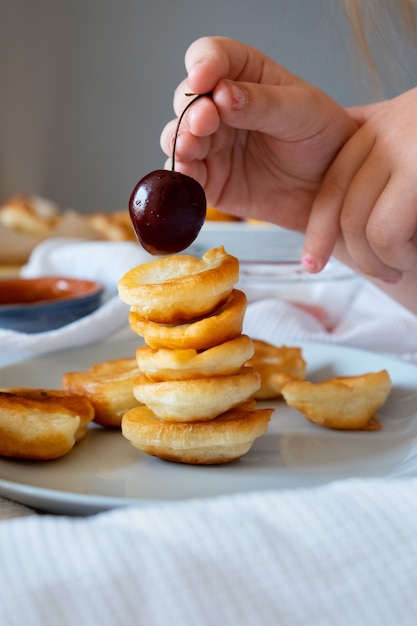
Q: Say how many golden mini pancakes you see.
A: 9